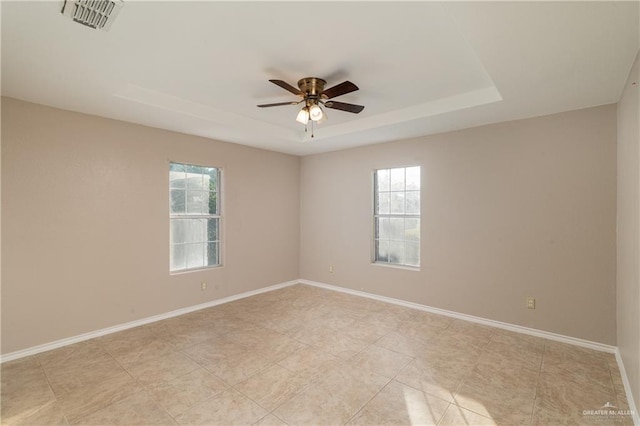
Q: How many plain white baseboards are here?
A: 3